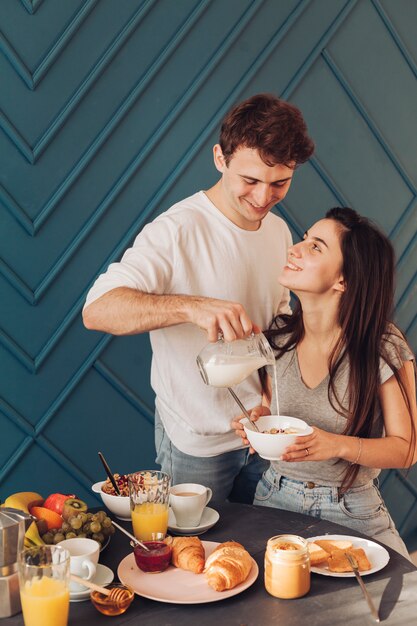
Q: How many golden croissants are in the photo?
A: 2